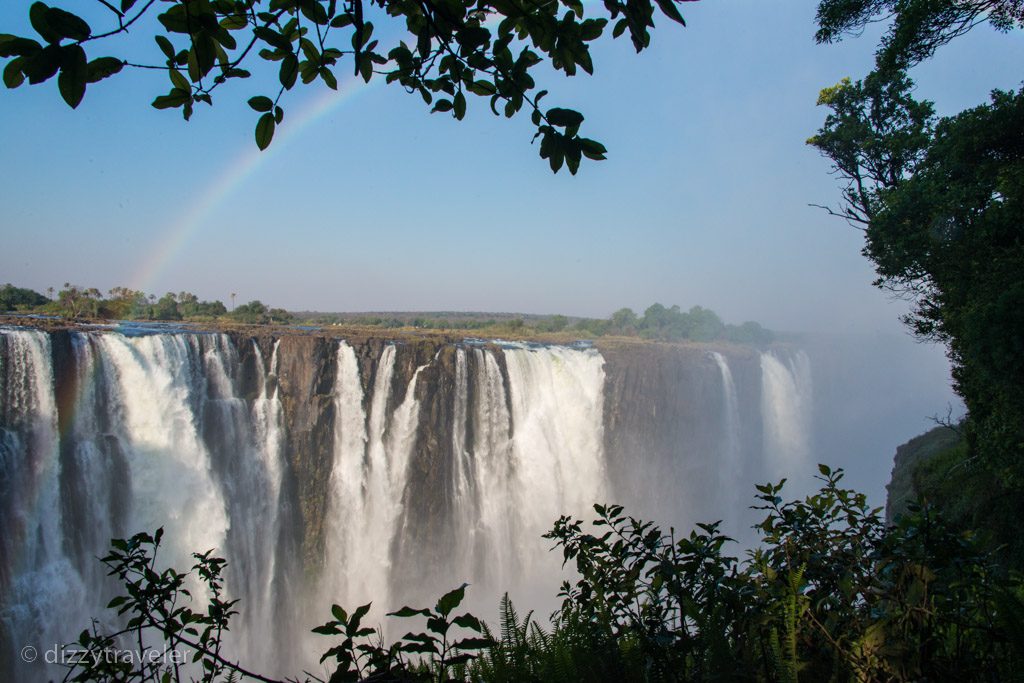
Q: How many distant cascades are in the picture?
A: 2